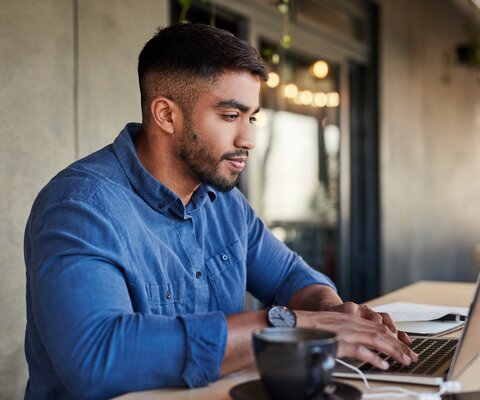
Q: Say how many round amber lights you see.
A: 7